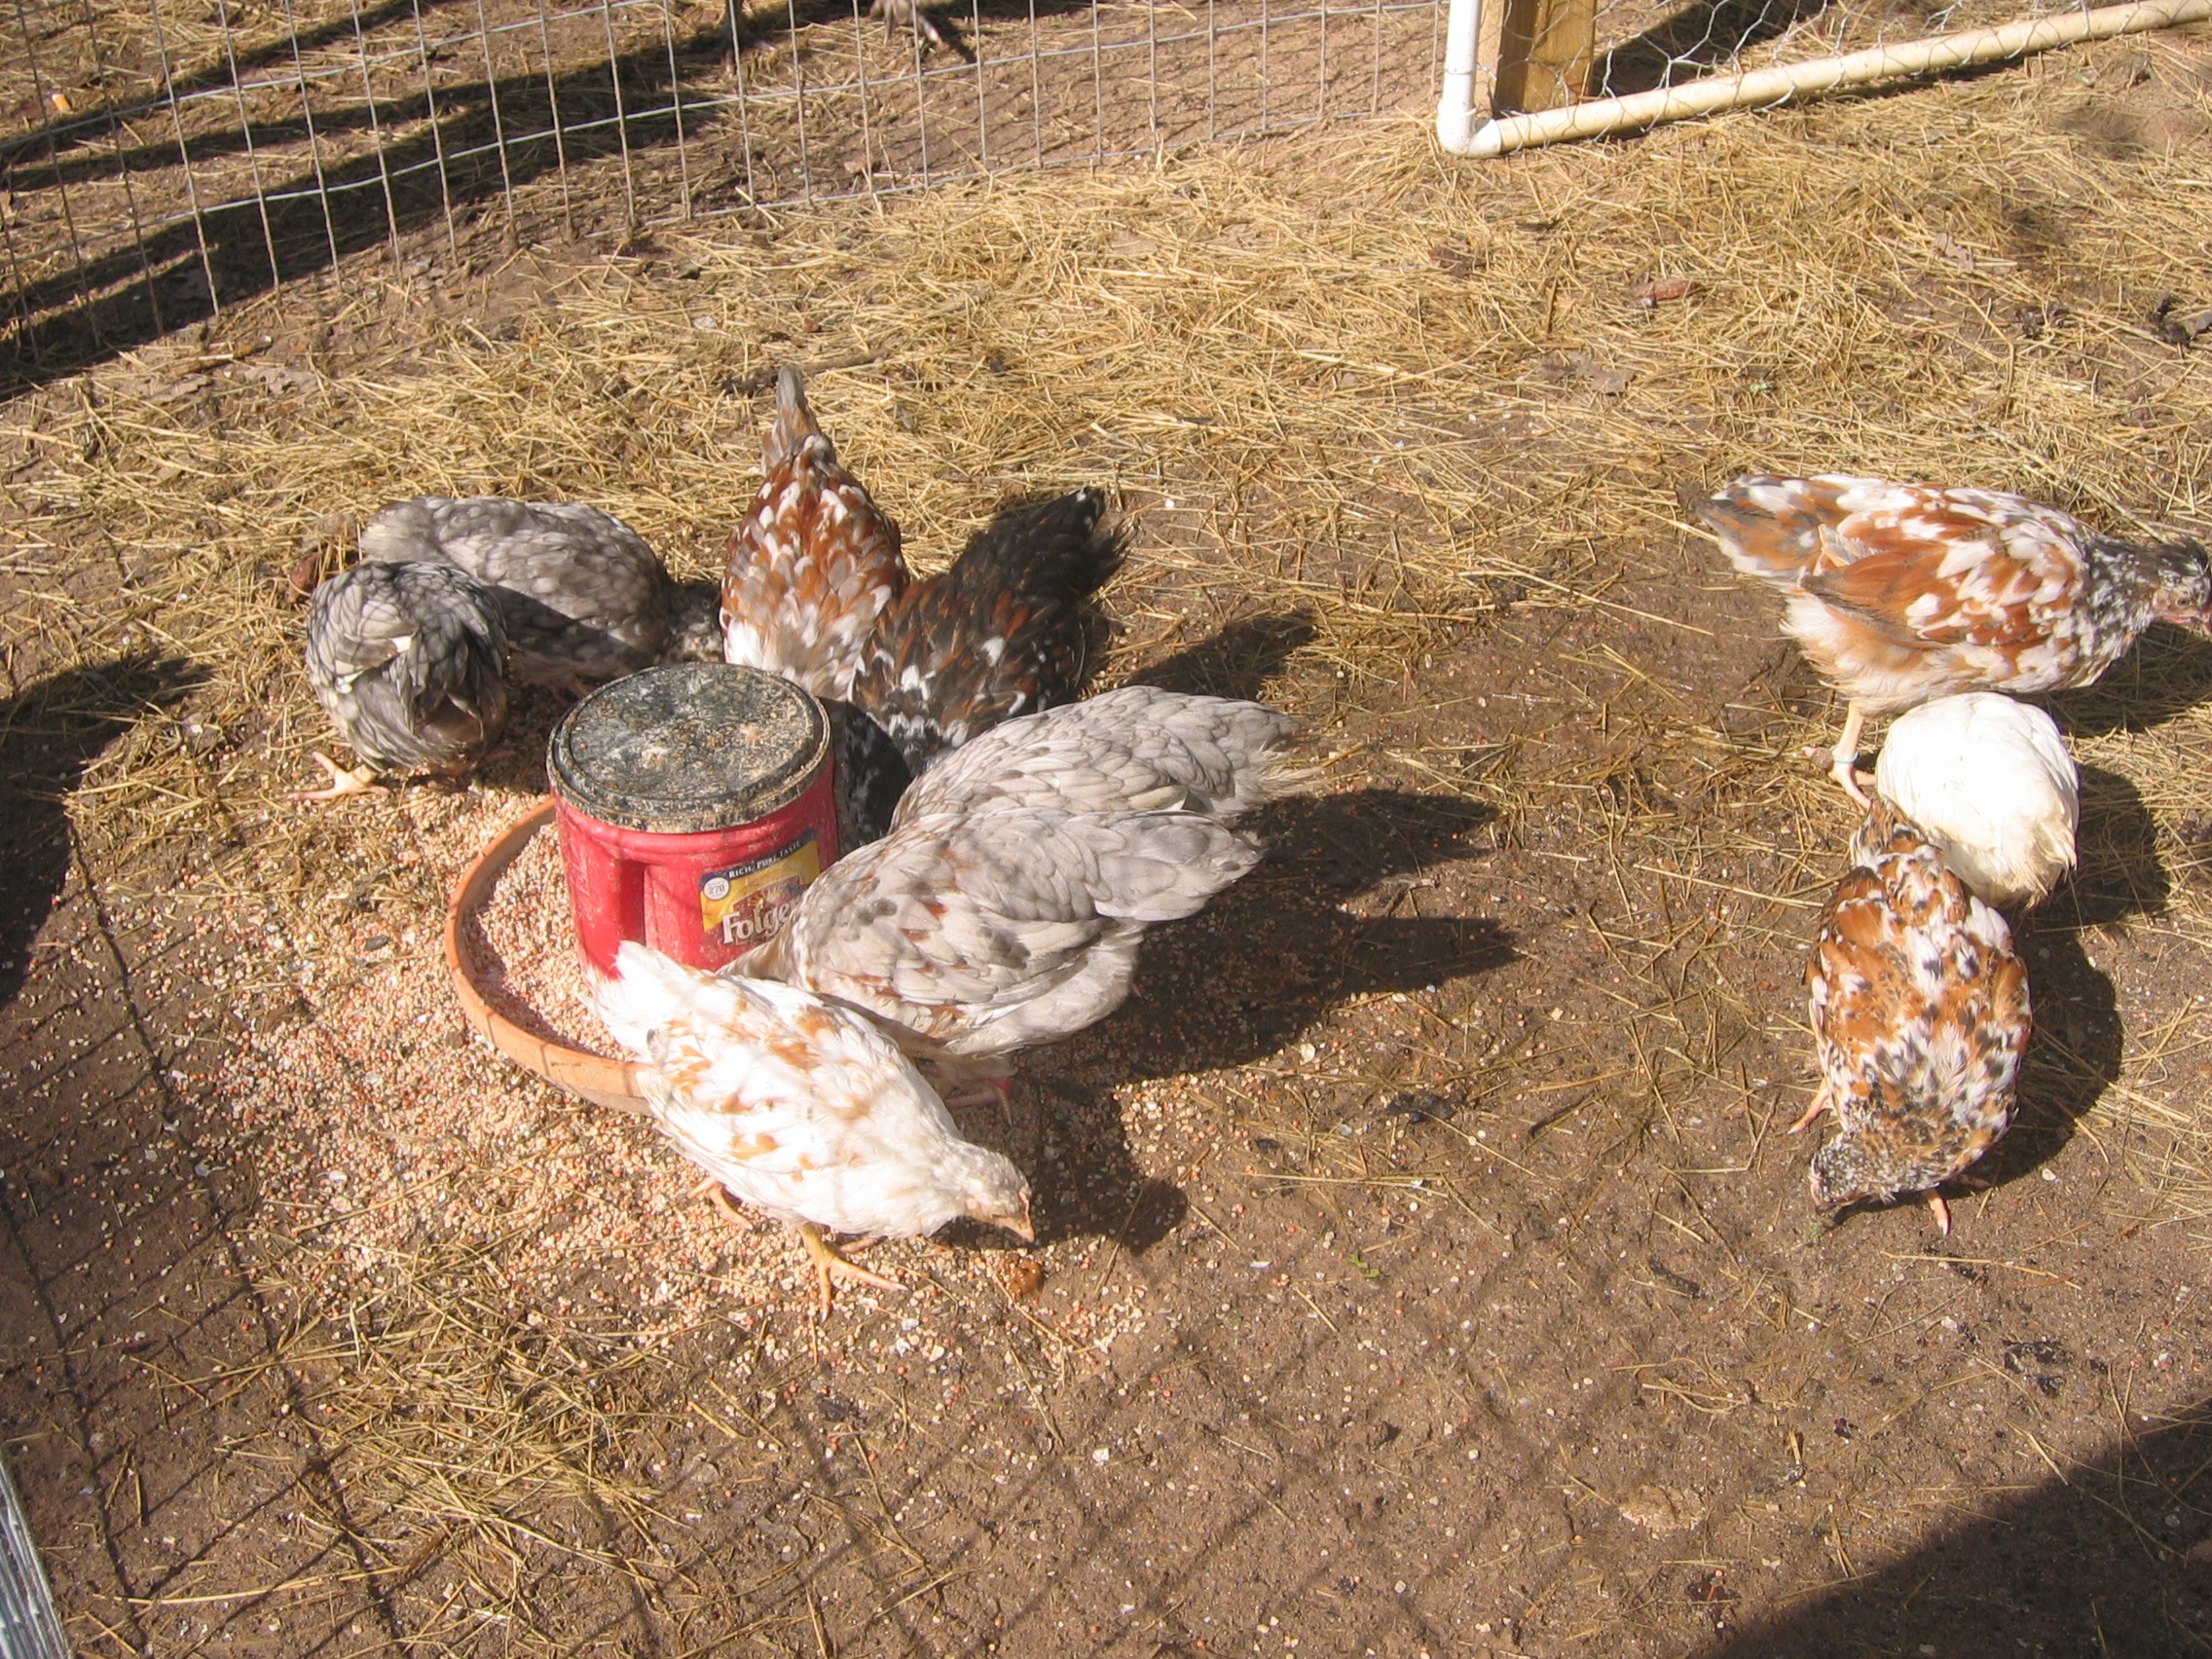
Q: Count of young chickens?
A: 10